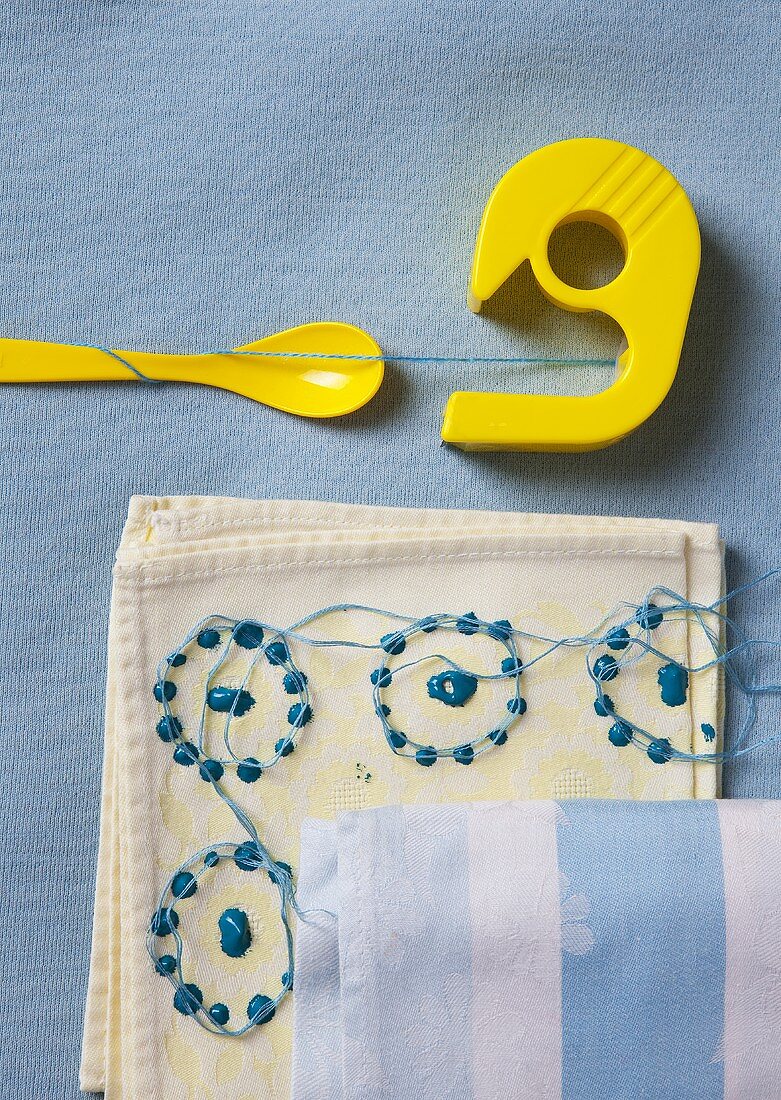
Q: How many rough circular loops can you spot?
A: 4